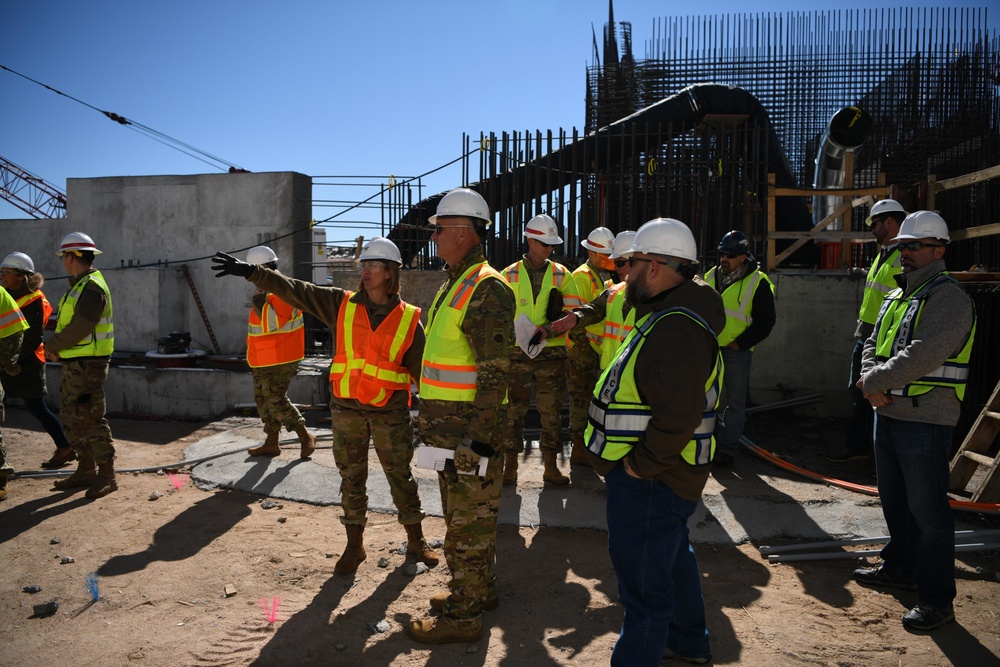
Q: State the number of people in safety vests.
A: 13